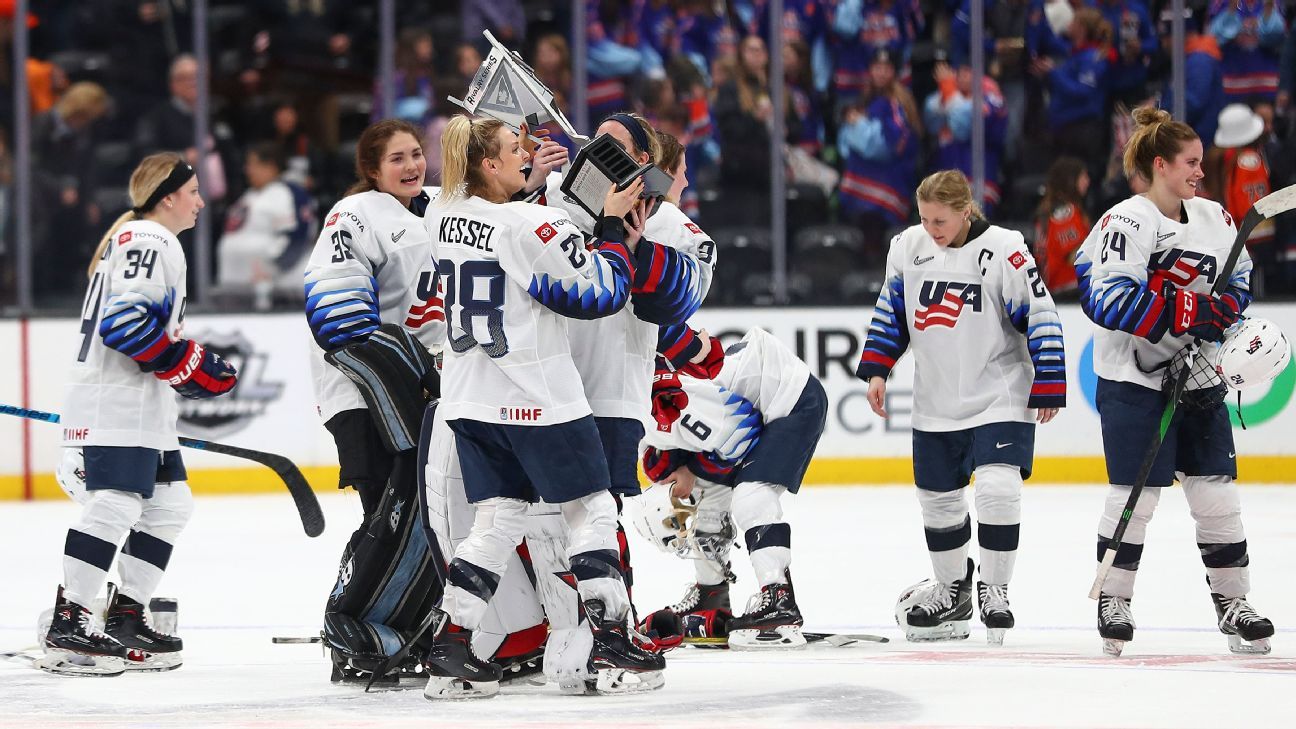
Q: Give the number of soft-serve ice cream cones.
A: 0